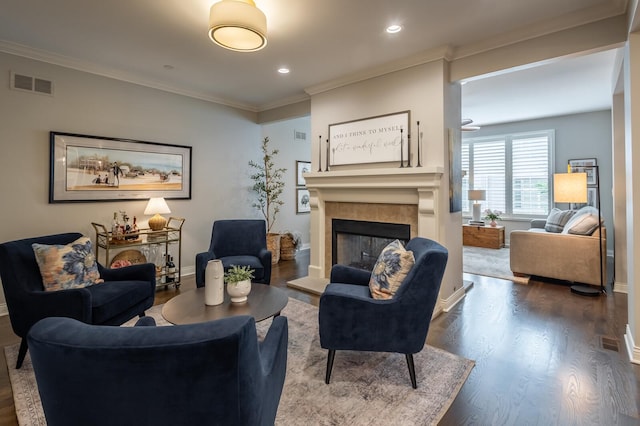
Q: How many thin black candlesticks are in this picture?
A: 5